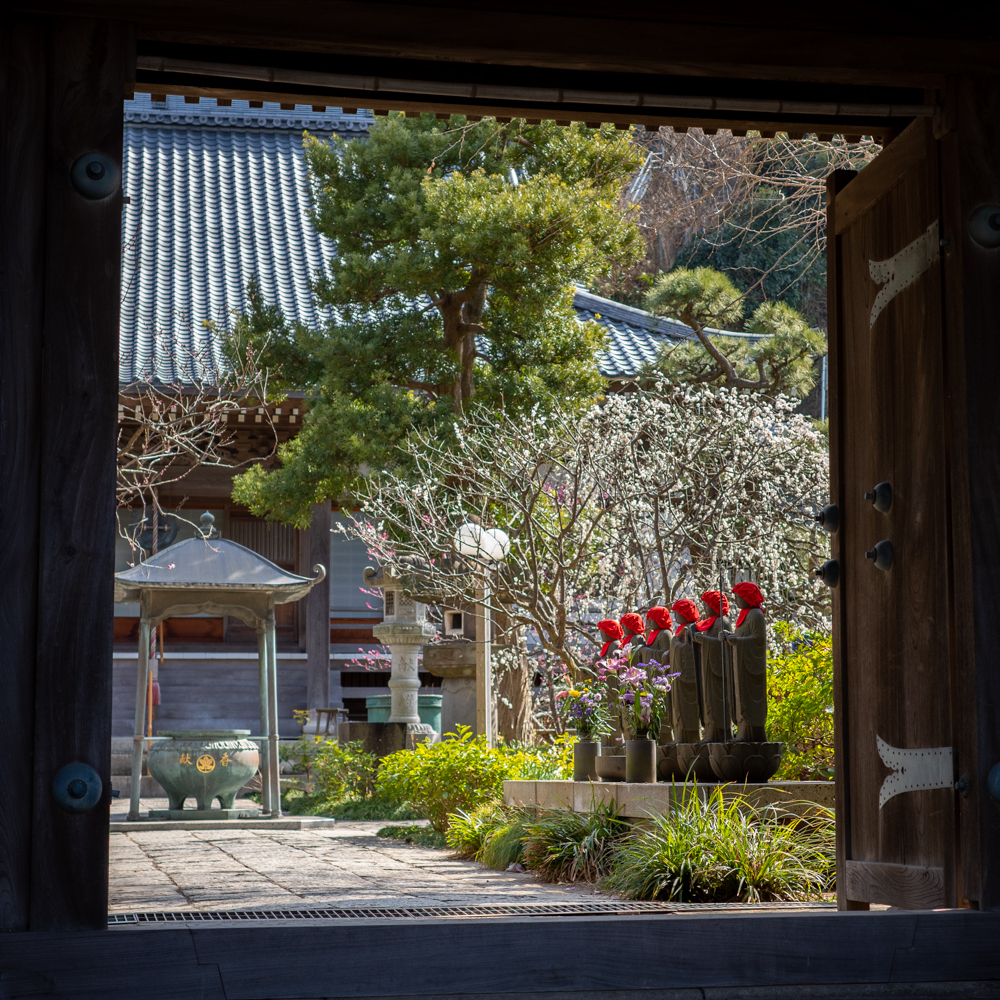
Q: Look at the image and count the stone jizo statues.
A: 6